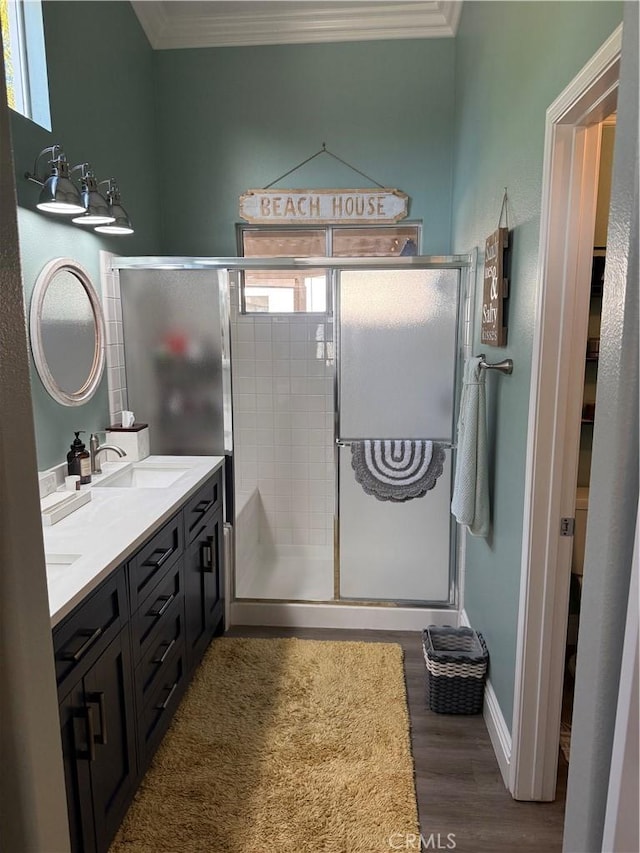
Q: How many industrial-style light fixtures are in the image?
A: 3